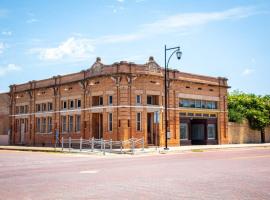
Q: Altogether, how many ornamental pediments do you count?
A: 2